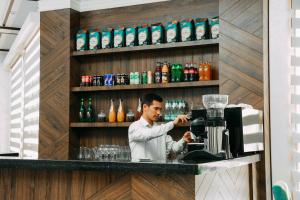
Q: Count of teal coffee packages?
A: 11